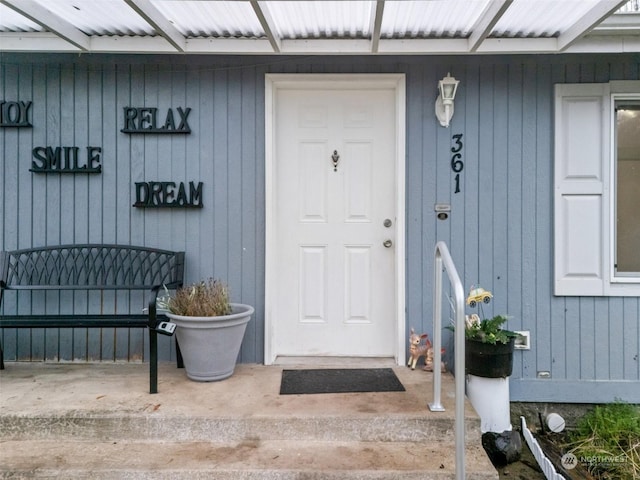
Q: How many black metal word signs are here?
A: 4